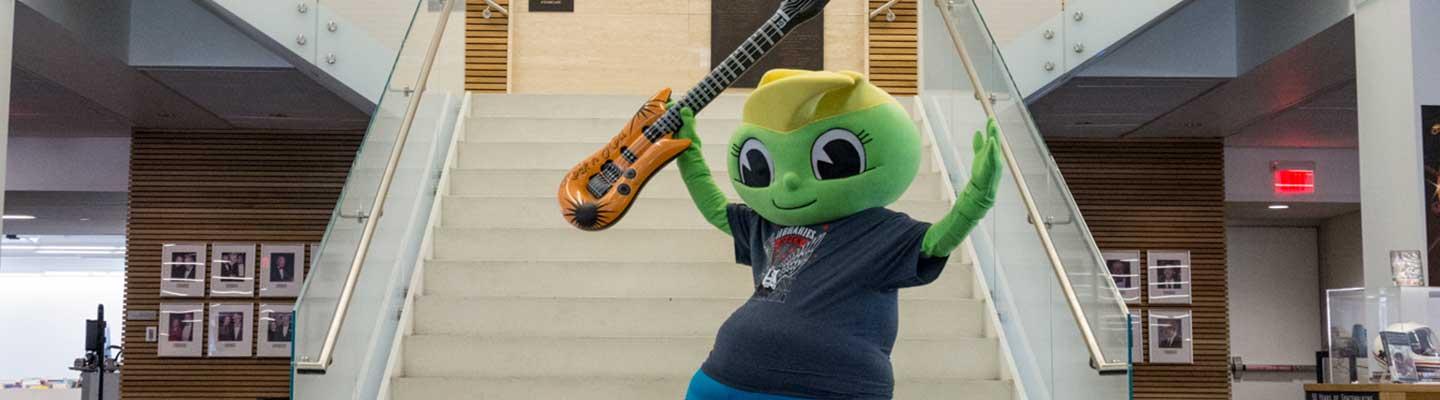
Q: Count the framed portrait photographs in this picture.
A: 10